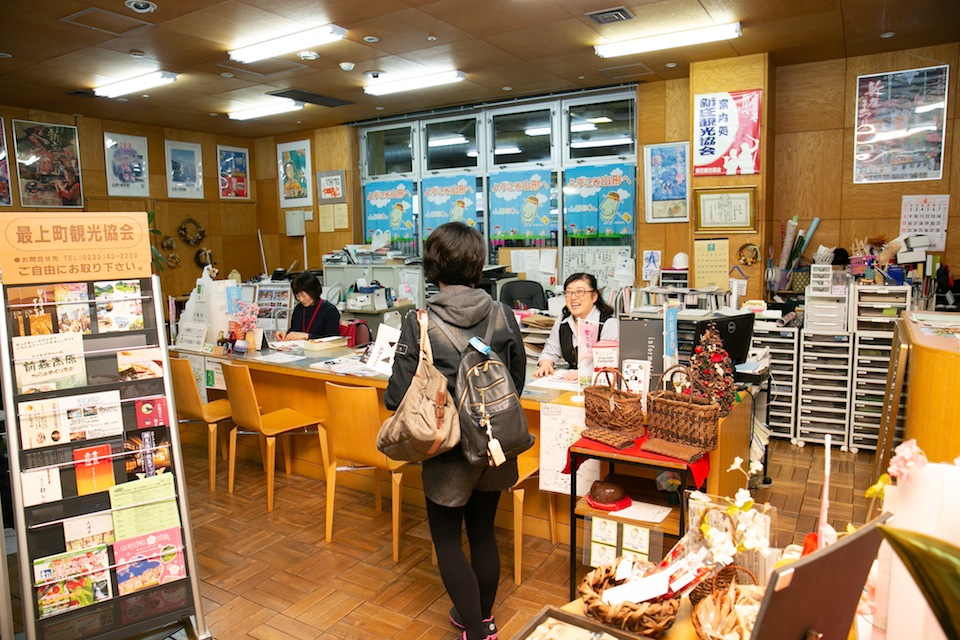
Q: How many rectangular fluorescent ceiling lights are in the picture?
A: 5